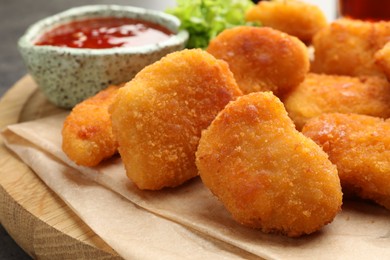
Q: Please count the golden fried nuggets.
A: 9